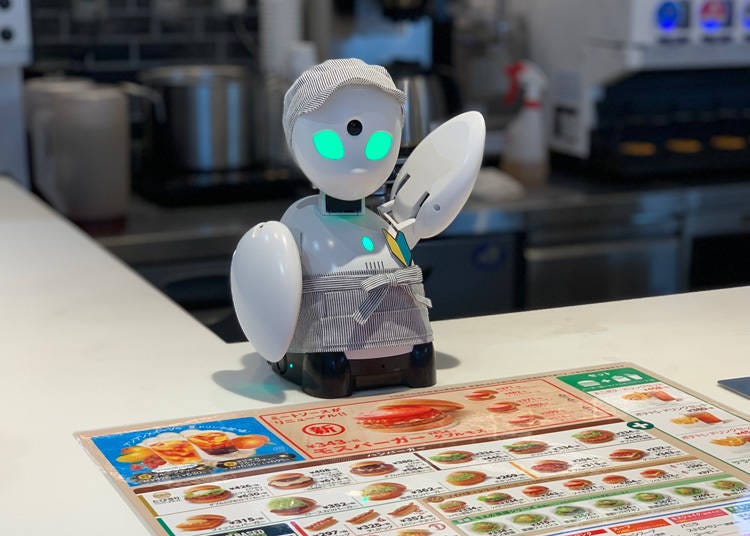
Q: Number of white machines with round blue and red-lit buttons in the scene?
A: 1